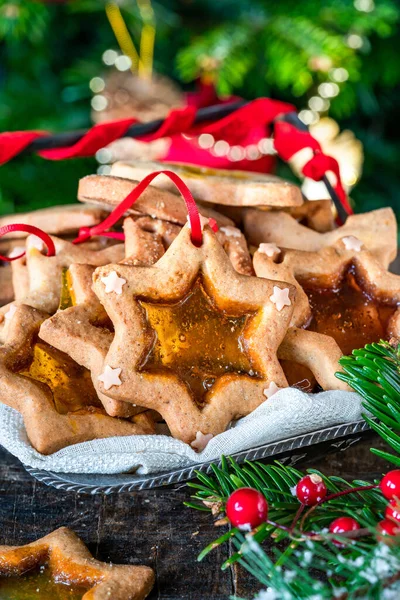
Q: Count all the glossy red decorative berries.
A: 6